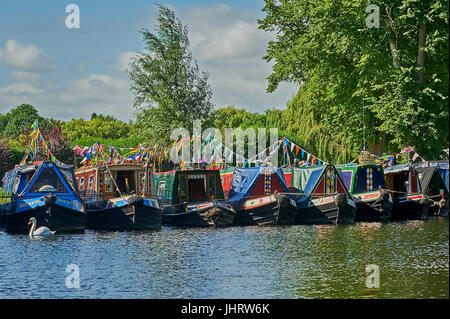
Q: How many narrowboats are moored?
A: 8